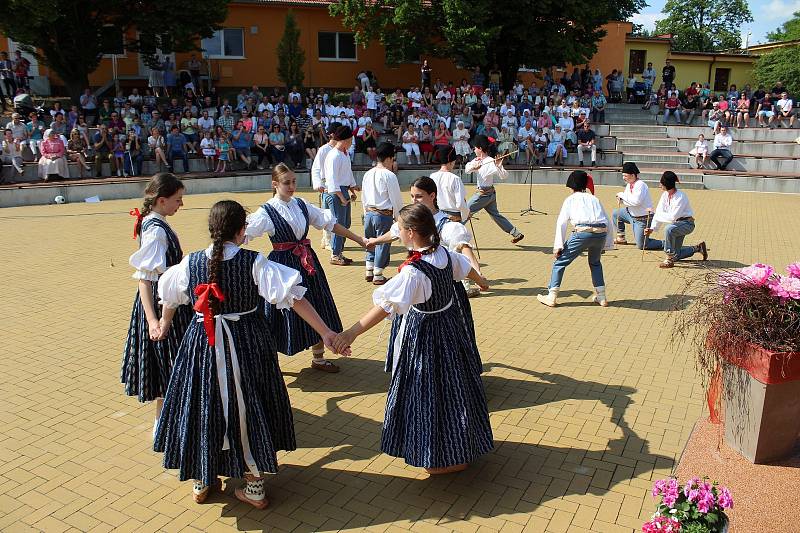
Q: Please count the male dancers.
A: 8